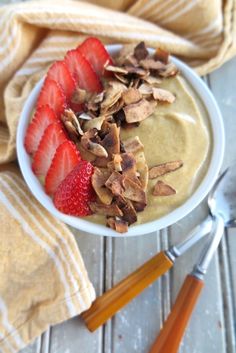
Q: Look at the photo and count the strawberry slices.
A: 8